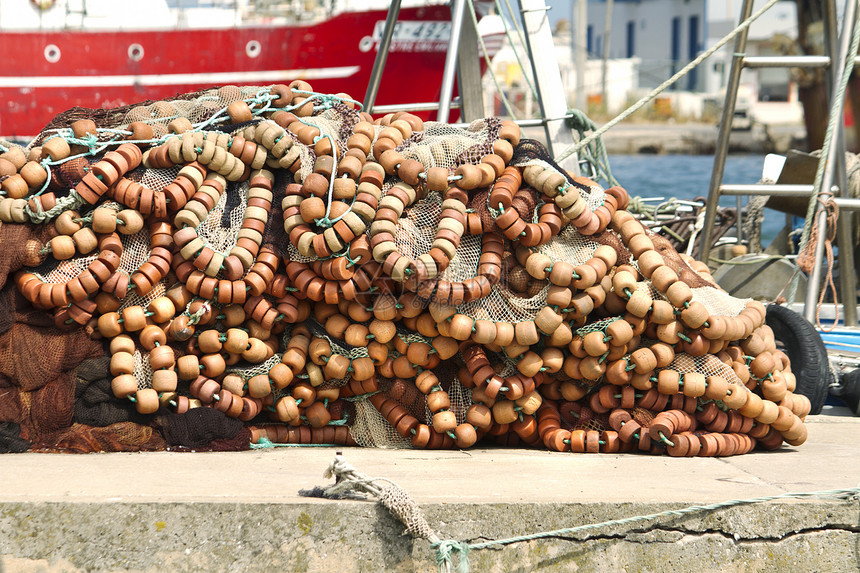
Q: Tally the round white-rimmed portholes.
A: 4